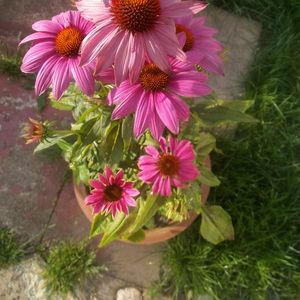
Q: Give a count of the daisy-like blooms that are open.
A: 6